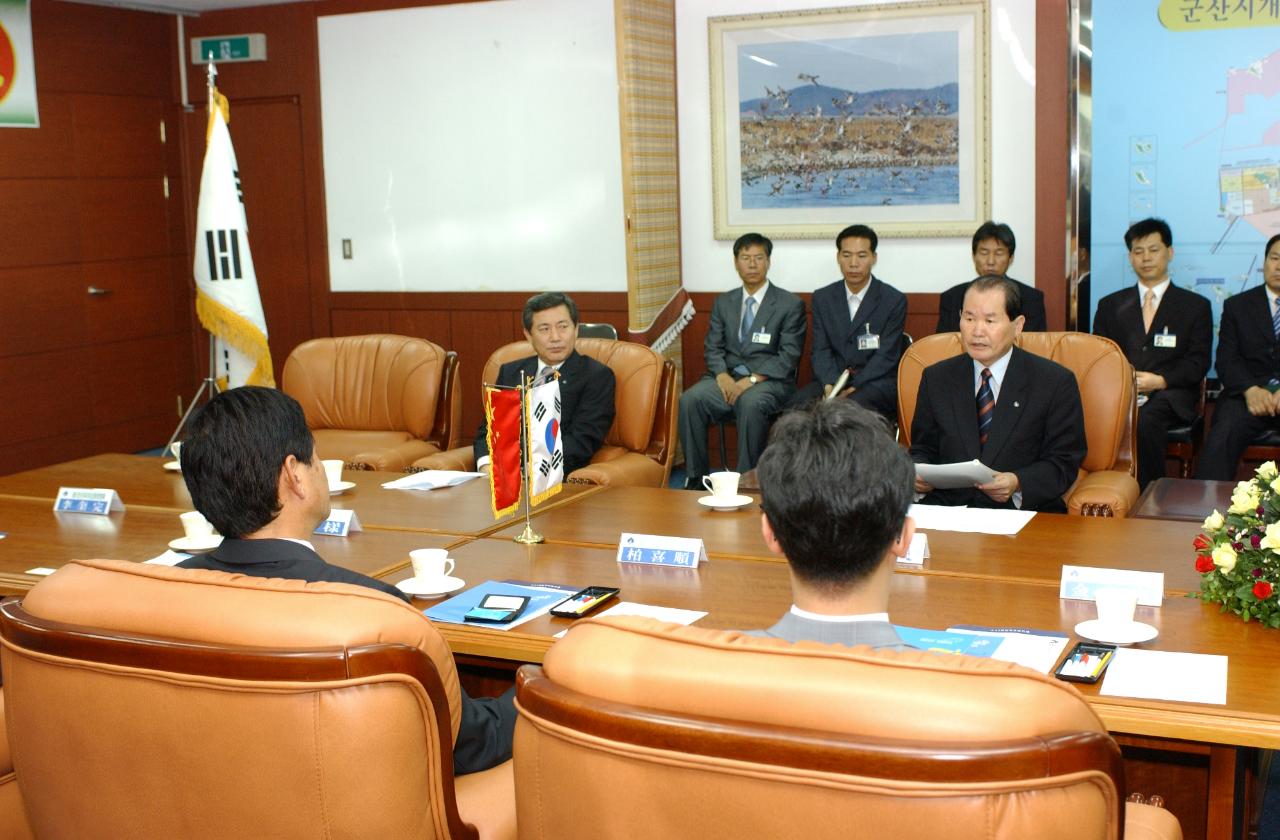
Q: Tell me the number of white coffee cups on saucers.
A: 6